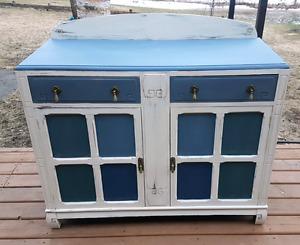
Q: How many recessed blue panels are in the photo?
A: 8